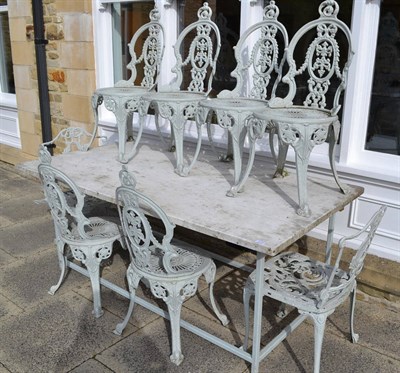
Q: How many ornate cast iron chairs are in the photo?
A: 8